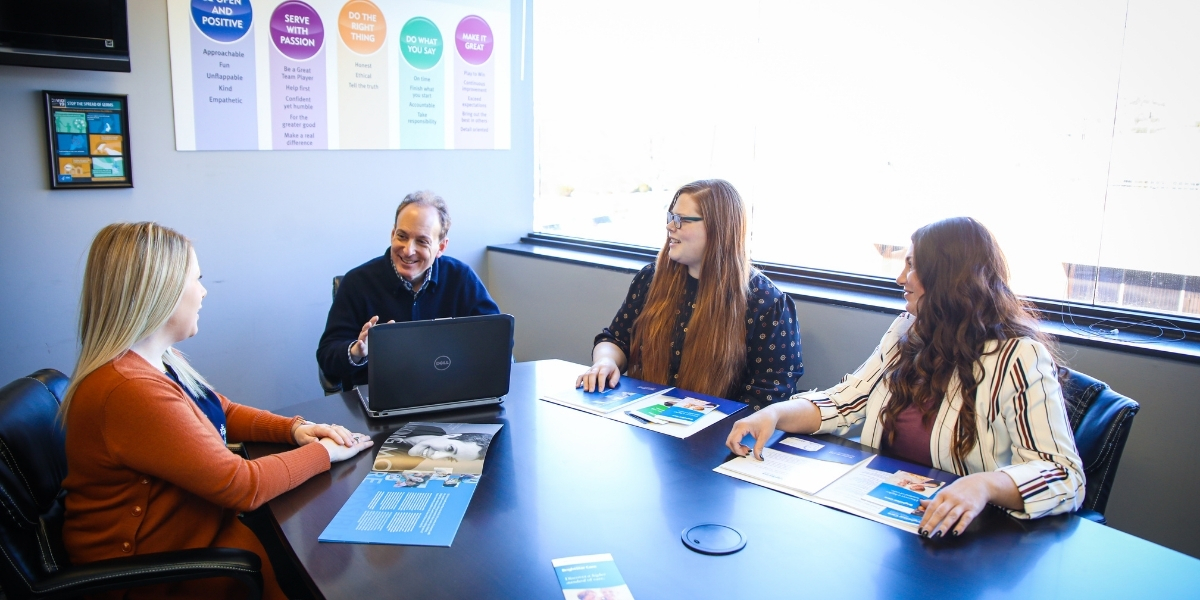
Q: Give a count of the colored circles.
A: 5